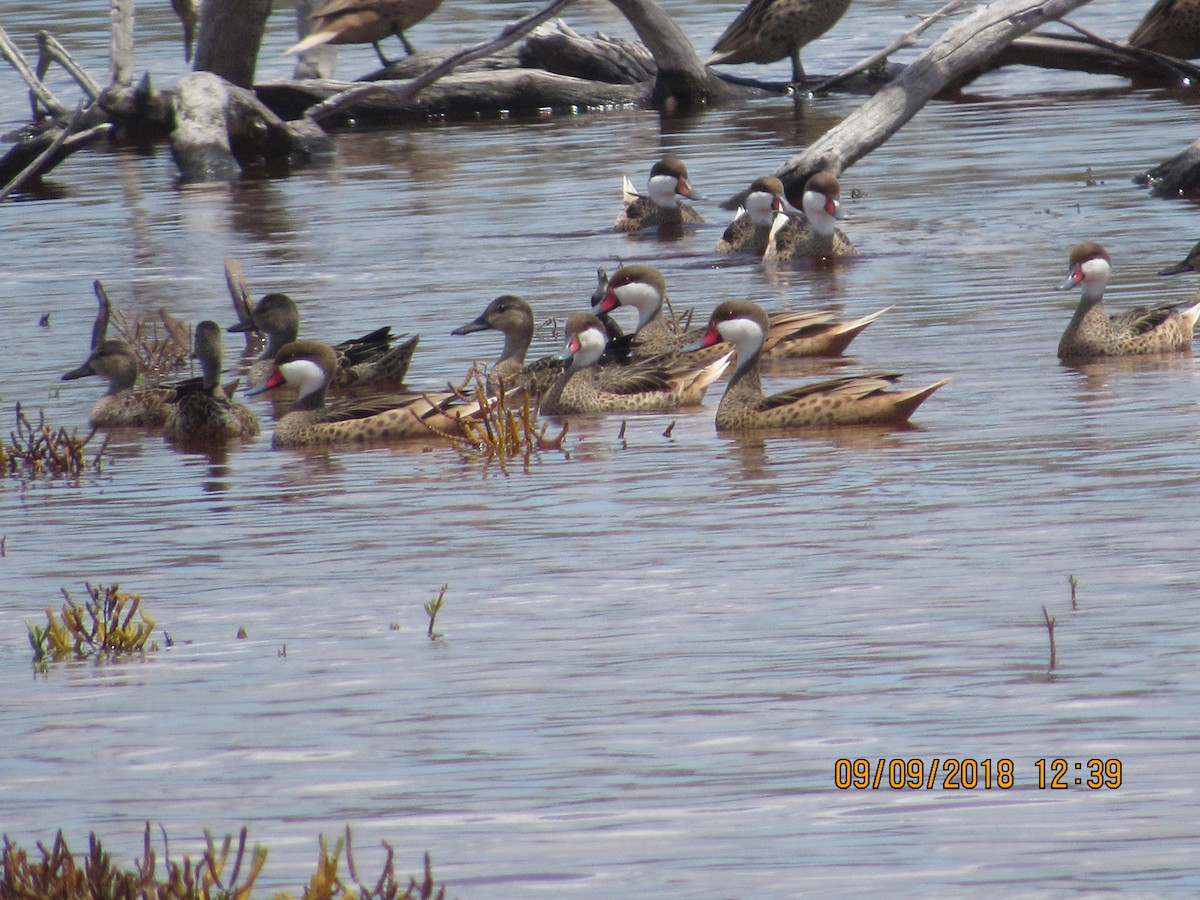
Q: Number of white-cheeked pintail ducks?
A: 8